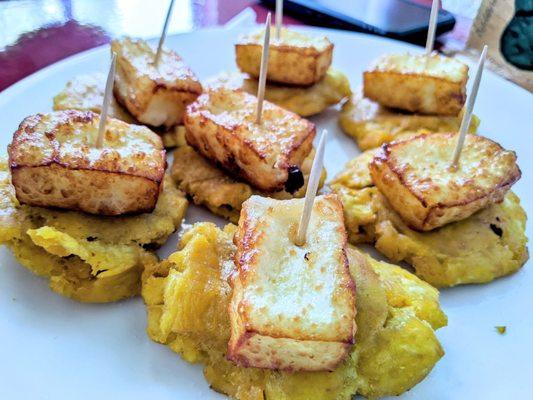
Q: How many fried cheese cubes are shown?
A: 7